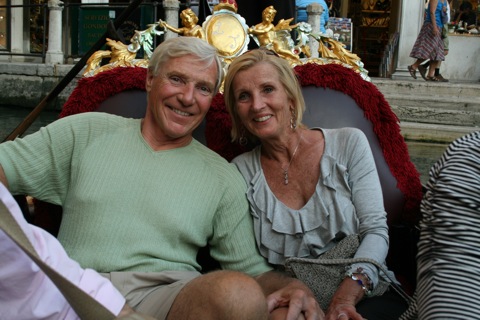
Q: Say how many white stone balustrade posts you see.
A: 3